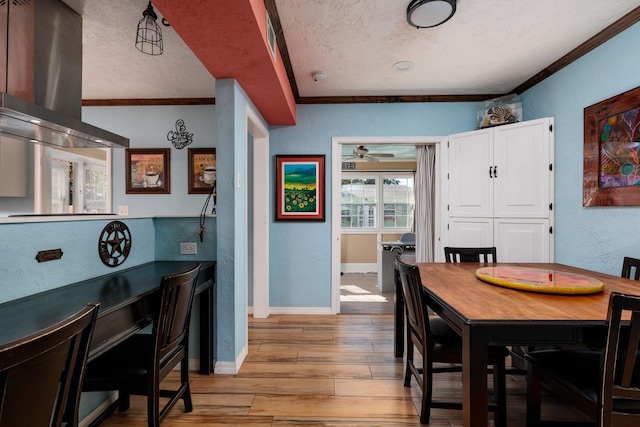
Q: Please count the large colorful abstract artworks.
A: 1